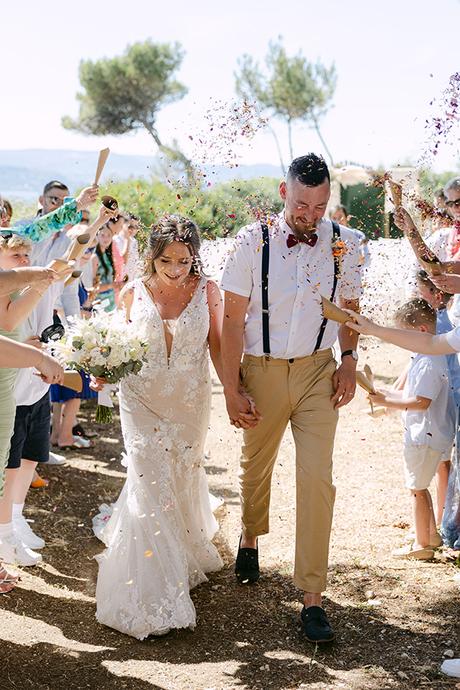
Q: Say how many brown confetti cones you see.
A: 11